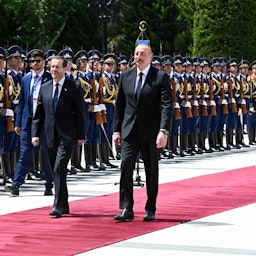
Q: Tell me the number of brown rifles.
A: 11